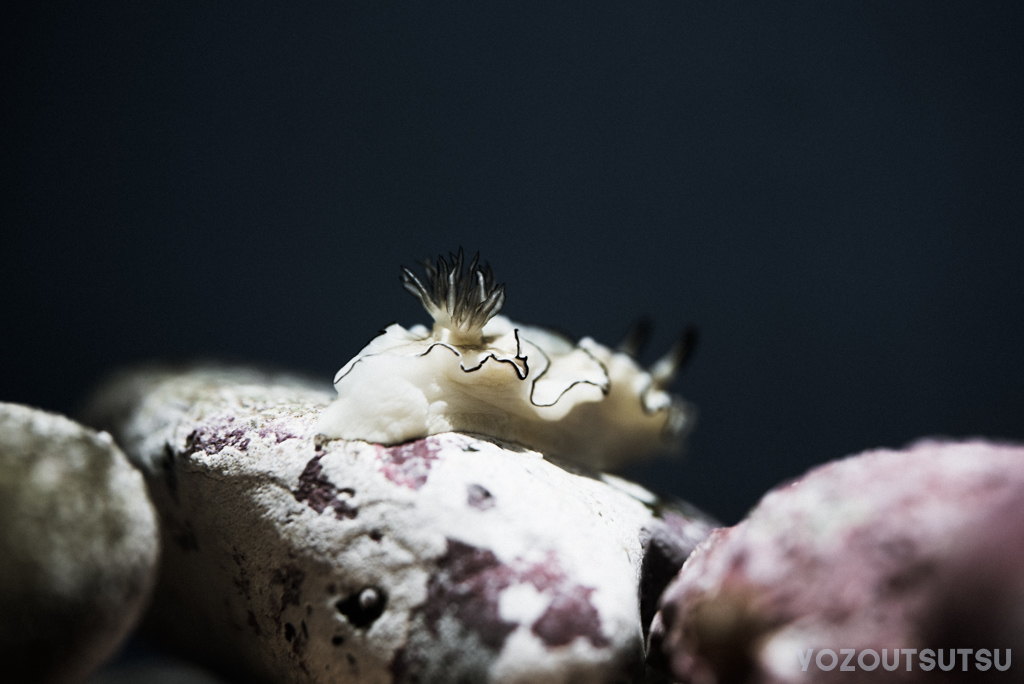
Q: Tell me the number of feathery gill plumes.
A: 1